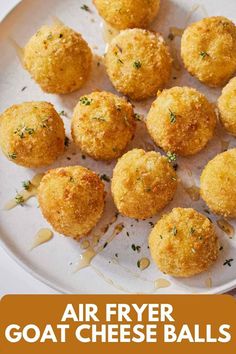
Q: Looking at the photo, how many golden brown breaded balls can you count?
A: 12